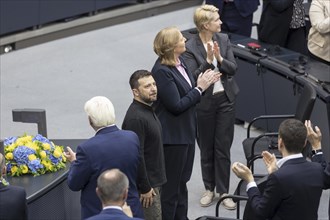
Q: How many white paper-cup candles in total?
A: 0